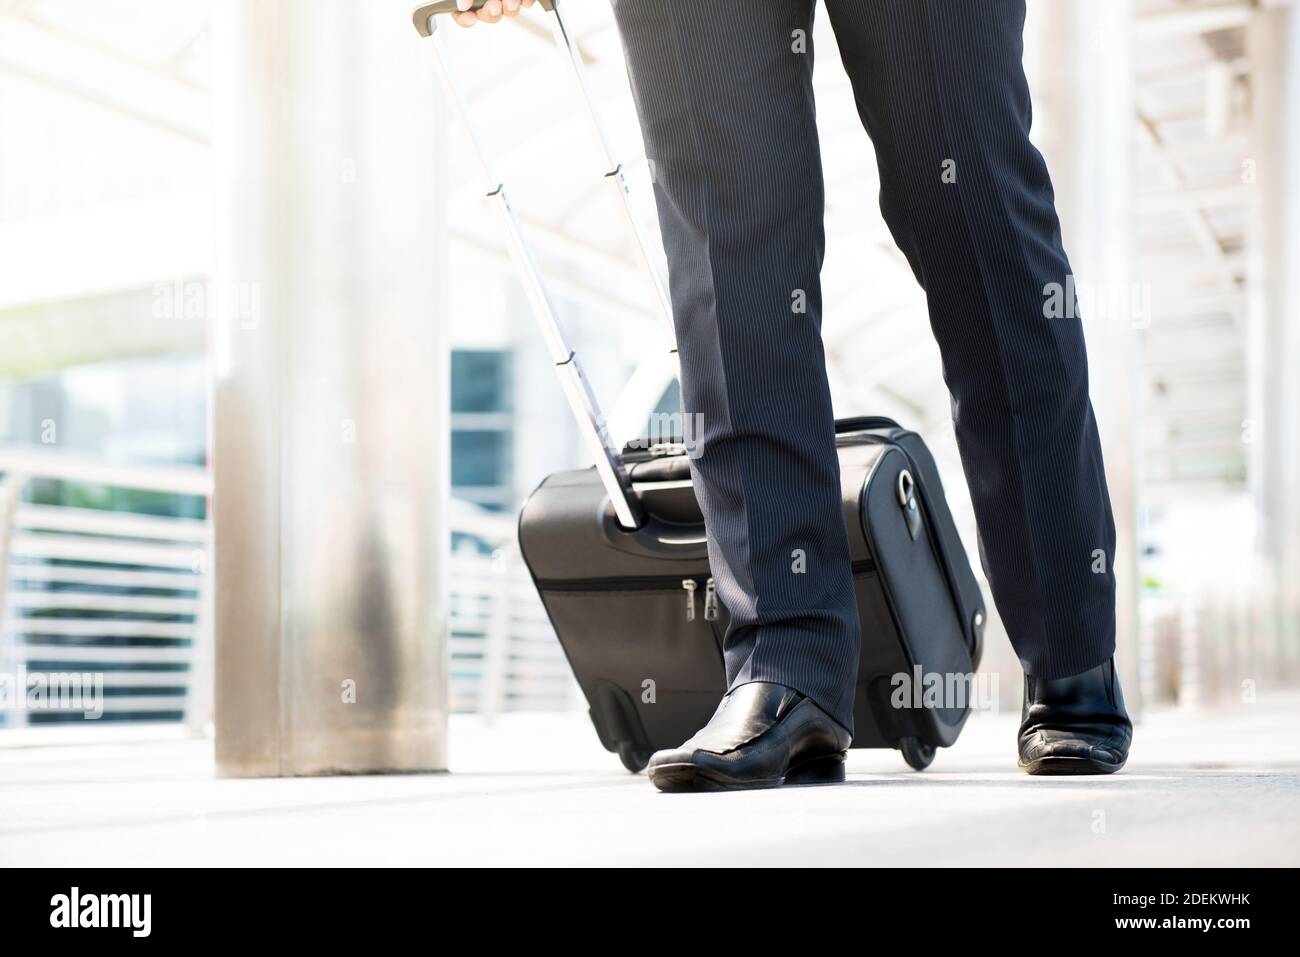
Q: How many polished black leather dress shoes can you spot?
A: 2